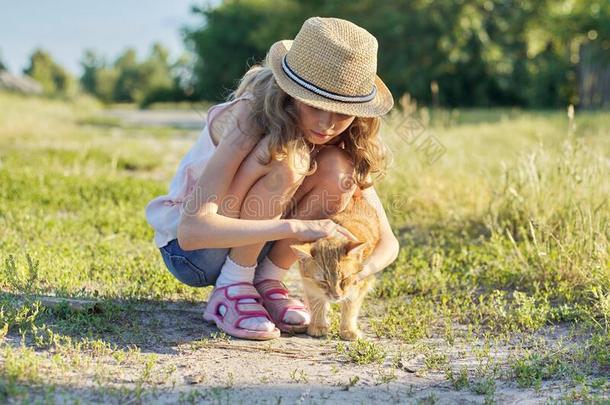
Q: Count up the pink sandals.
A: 2